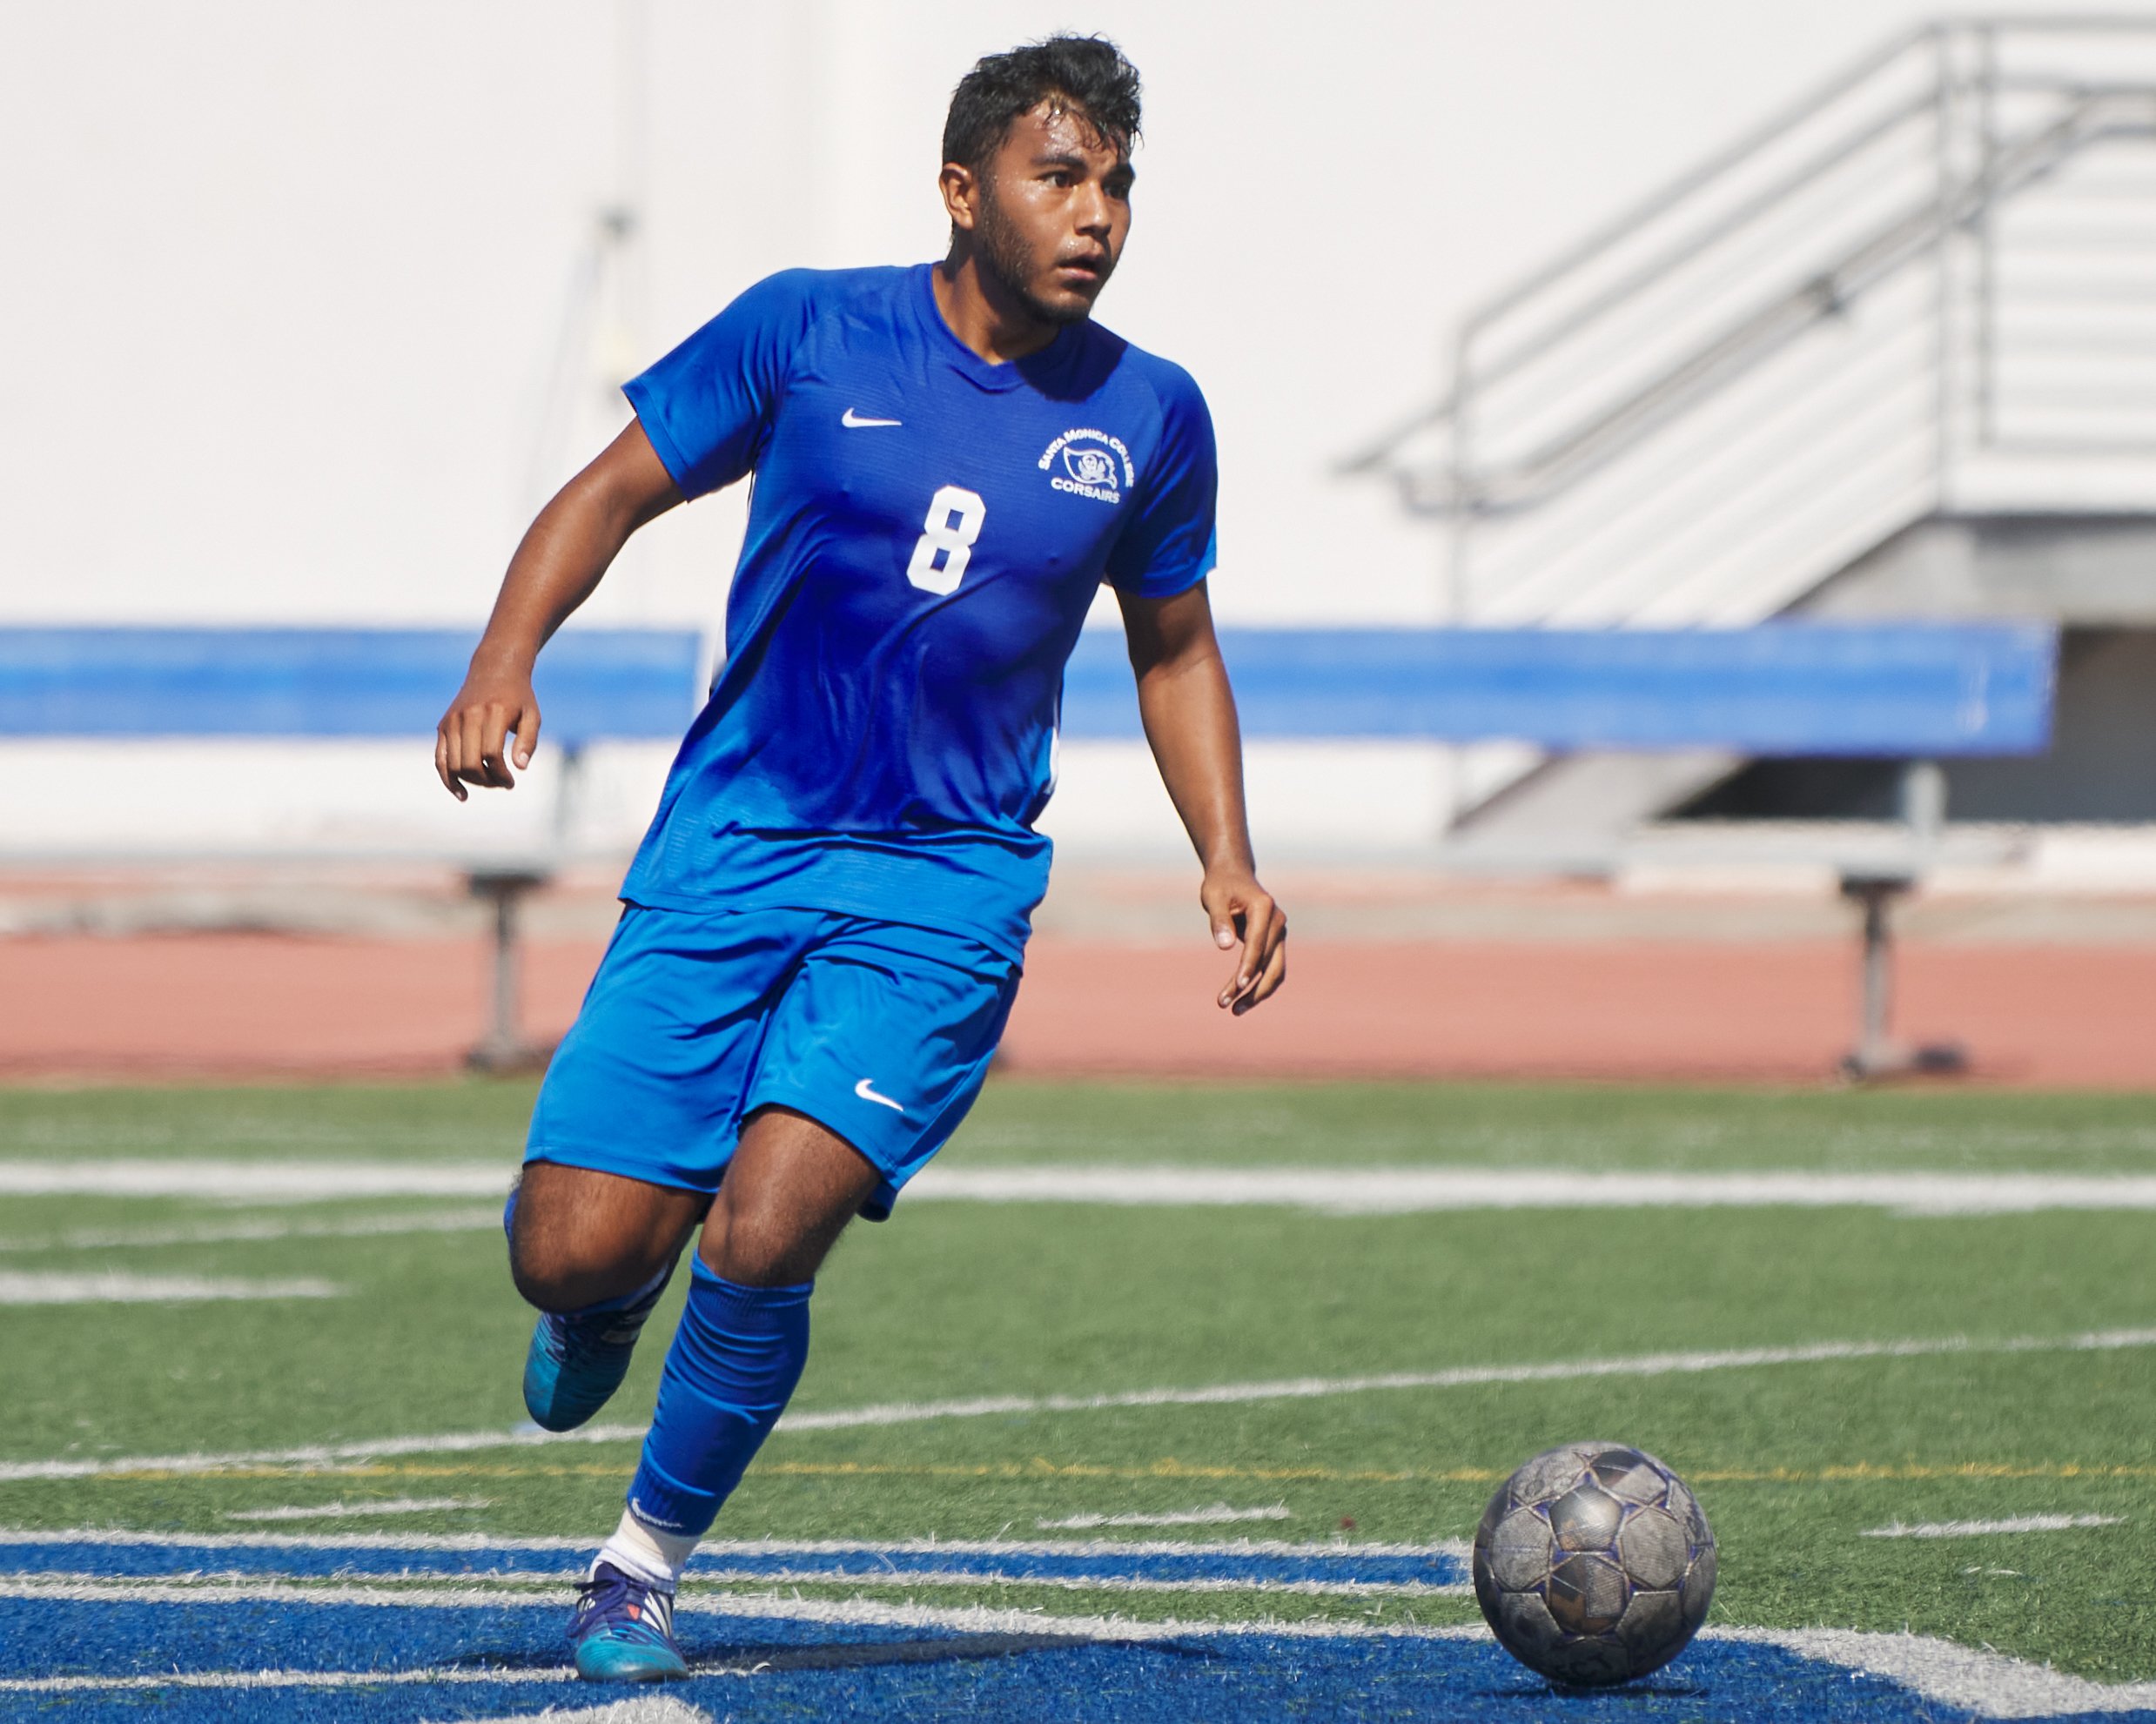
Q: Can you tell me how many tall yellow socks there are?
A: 0